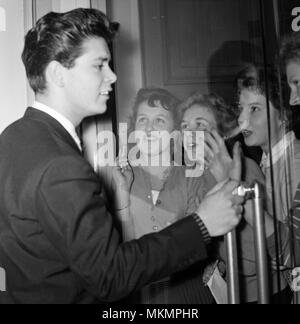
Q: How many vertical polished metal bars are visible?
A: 2